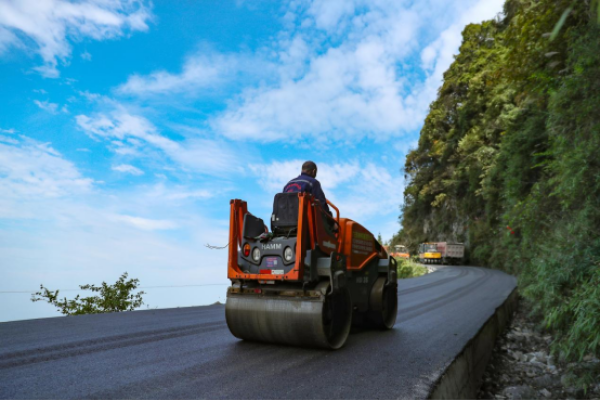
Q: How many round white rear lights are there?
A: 2